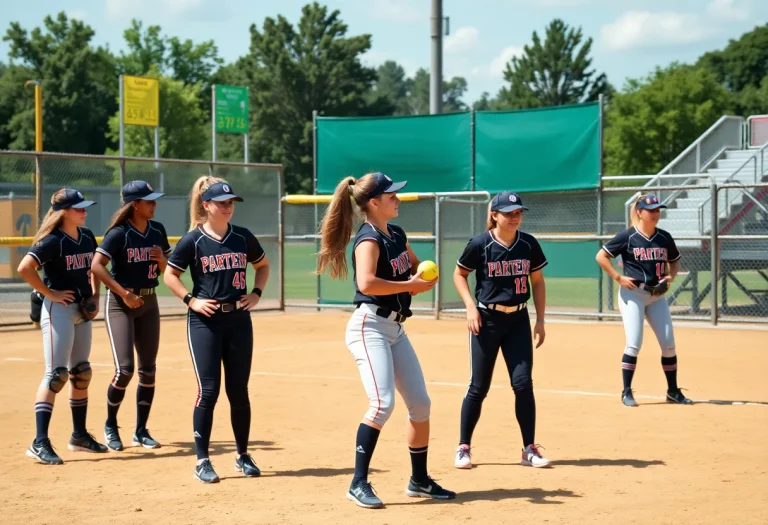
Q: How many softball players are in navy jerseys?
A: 6